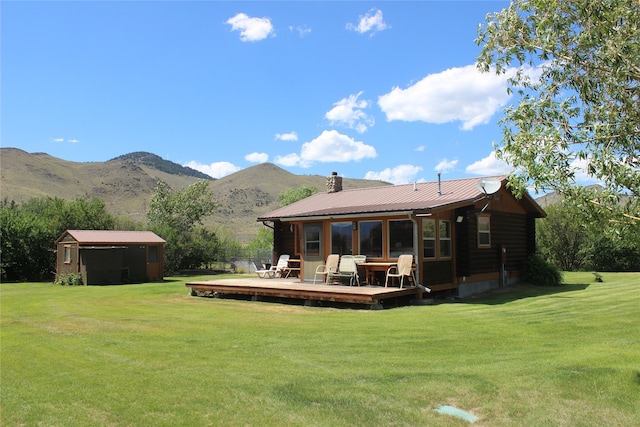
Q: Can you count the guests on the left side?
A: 0